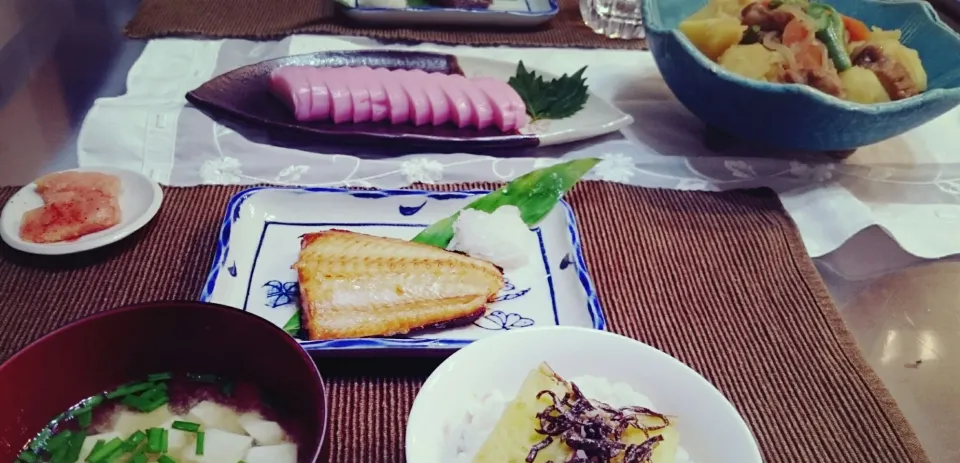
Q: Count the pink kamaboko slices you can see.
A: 11